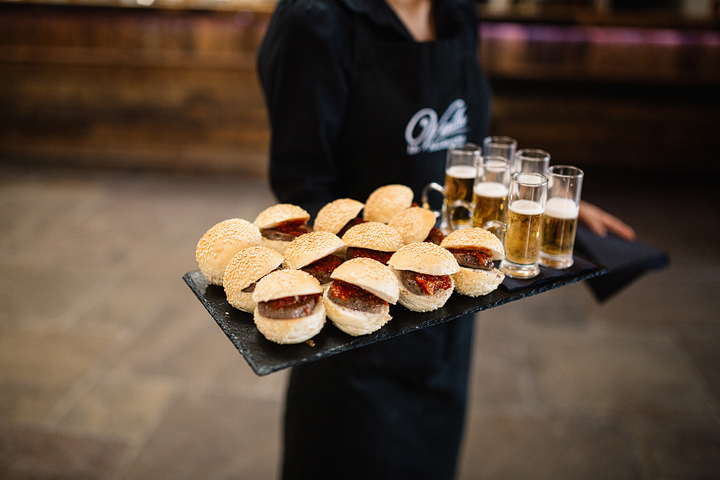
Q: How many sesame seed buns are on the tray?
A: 12